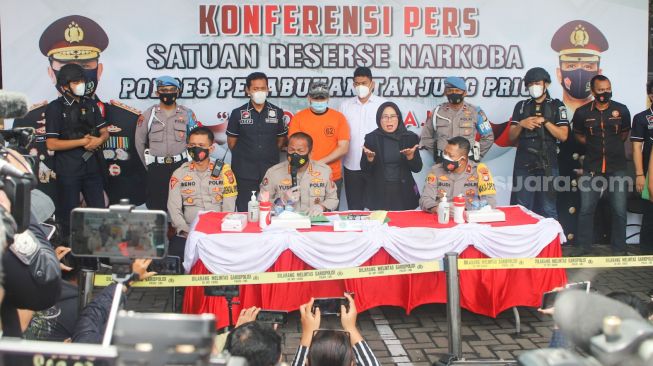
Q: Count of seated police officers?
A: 3